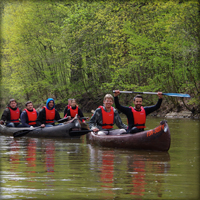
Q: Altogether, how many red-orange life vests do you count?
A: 6